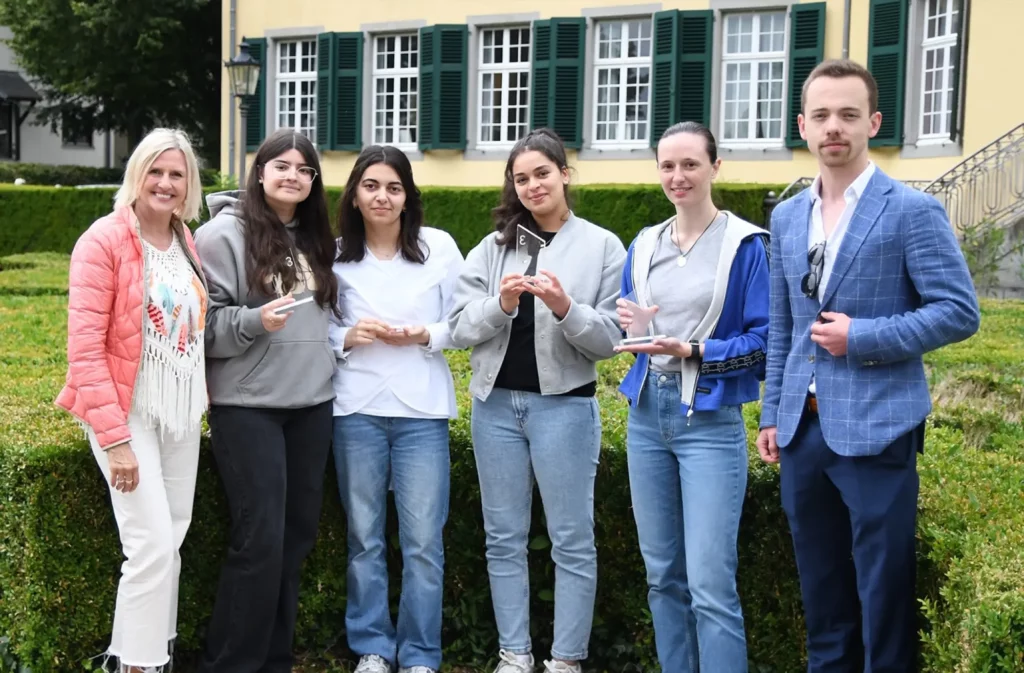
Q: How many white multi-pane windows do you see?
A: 6